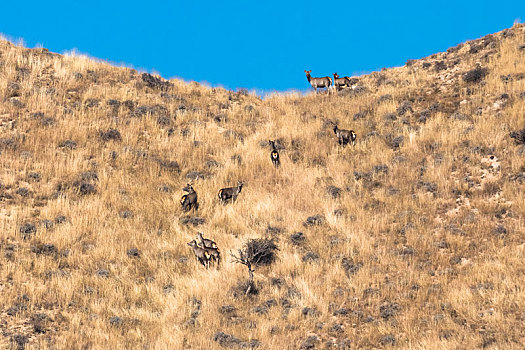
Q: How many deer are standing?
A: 9